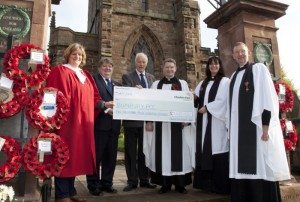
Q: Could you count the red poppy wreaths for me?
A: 7